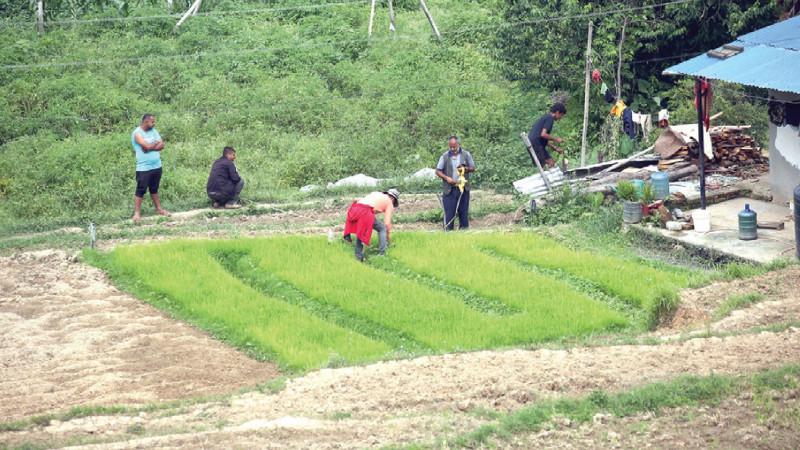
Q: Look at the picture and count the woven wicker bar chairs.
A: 0